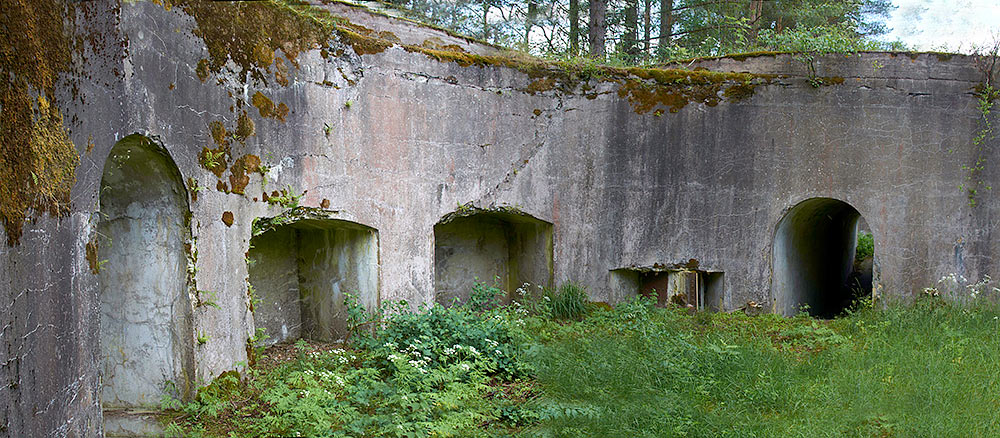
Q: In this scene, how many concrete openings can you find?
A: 5